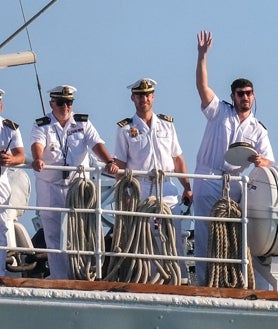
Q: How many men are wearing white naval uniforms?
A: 4